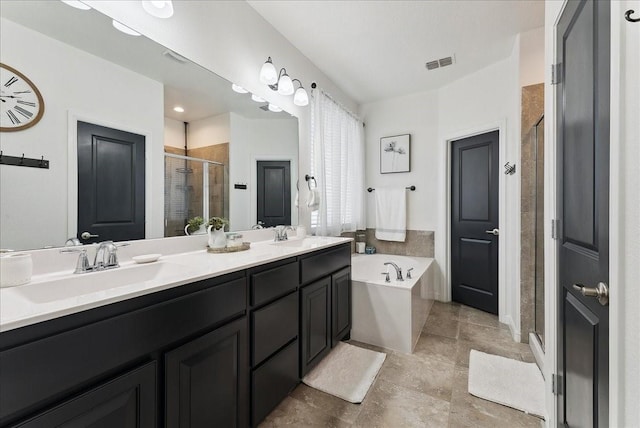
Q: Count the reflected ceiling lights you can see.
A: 1